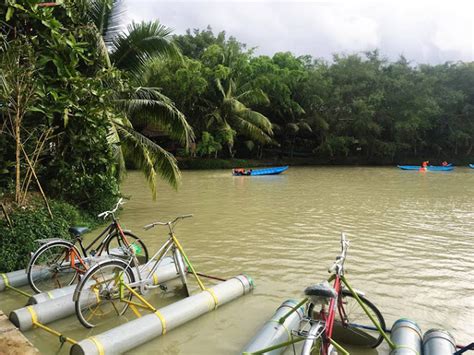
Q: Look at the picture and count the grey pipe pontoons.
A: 7